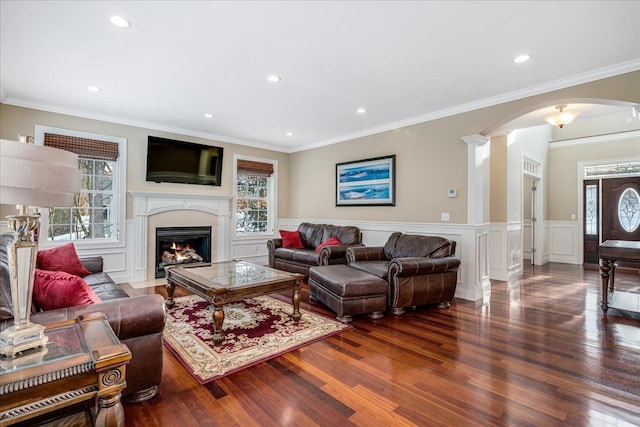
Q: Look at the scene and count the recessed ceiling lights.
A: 7